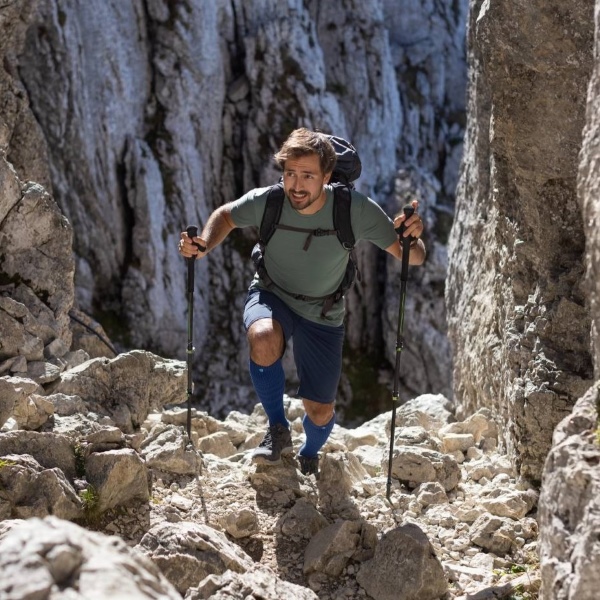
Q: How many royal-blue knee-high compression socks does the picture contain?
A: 2